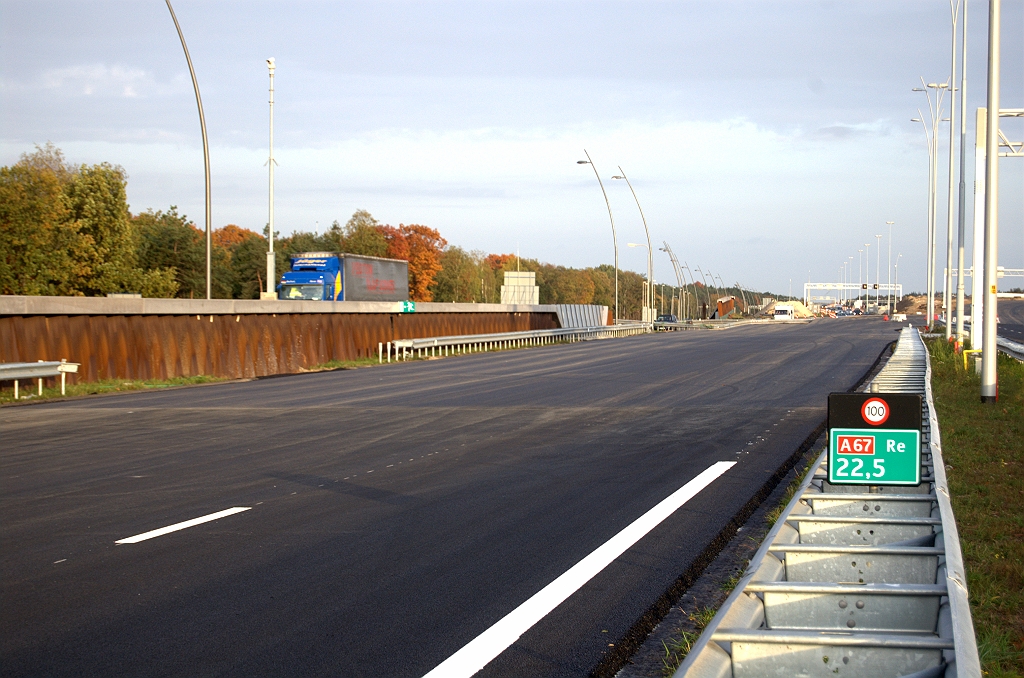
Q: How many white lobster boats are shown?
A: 0